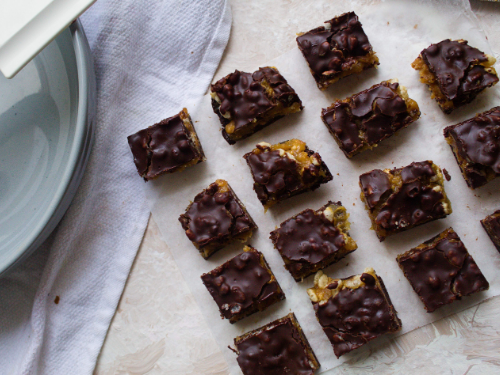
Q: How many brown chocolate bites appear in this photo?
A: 15